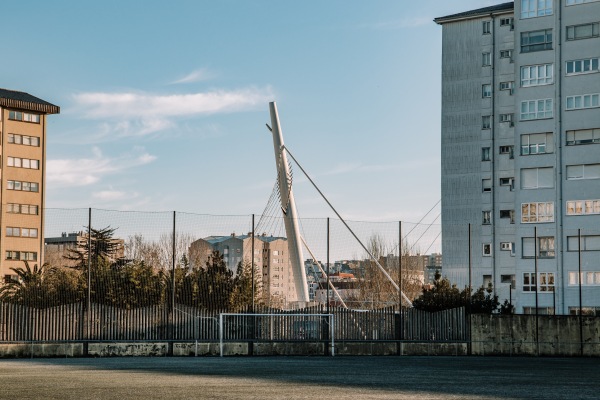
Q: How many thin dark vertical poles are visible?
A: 8